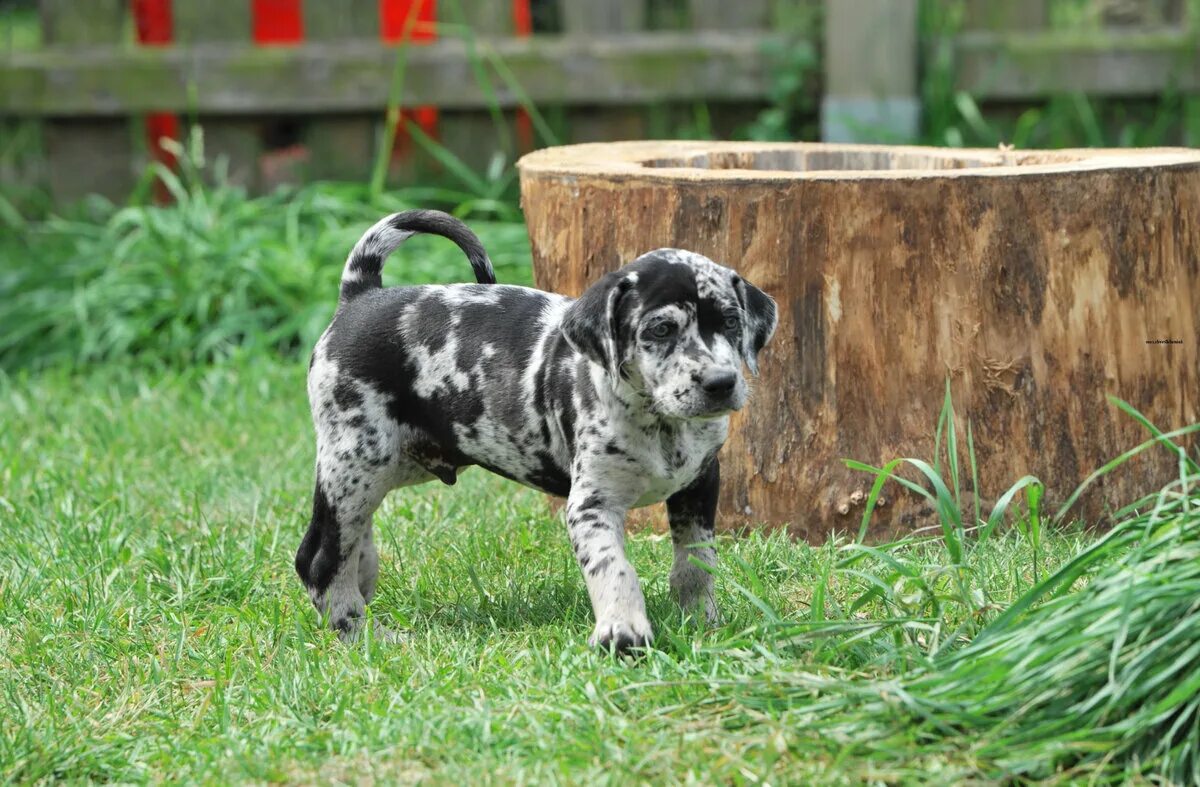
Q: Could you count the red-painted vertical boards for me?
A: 4